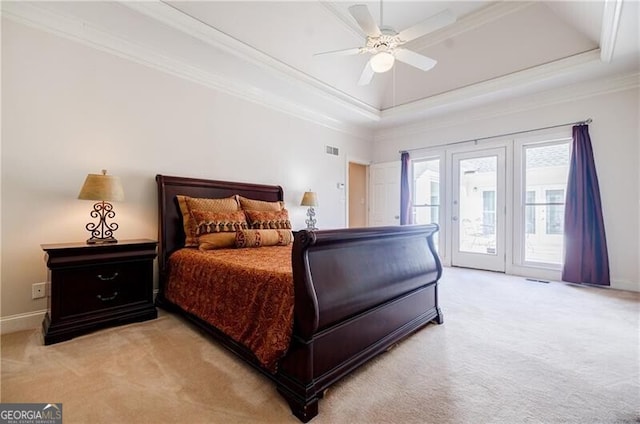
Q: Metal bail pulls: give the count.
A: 2